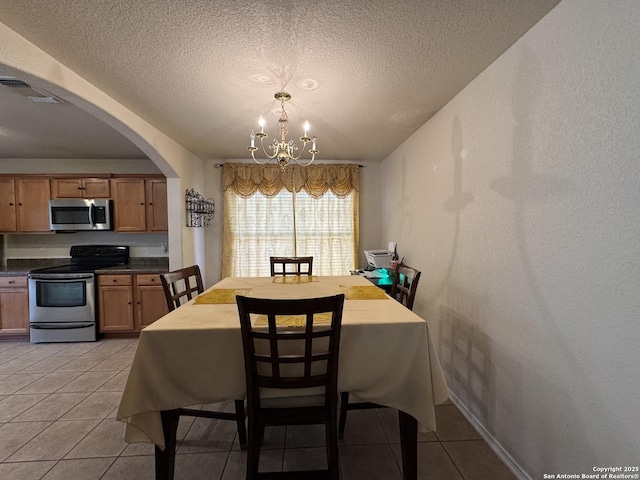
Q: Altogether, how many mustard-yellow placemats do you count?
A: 4